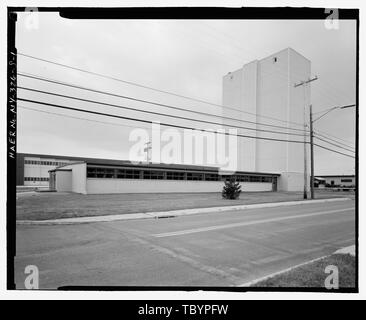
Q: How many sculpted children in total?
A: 0